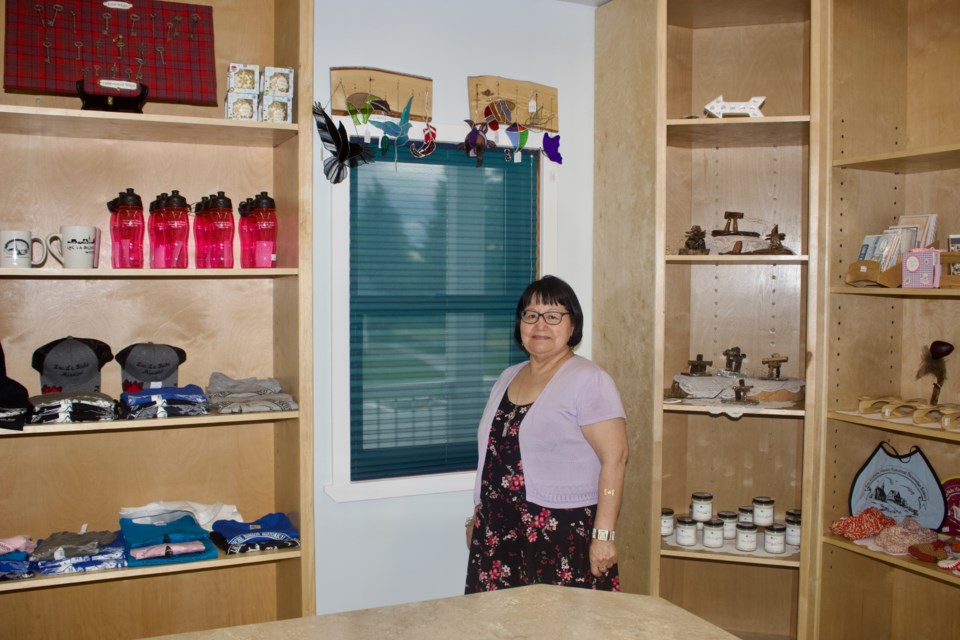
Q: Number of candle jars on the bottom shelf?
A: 12